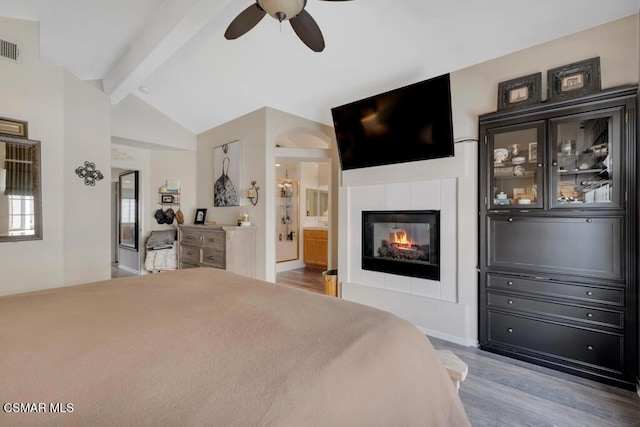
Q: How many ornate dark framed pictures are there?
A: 2